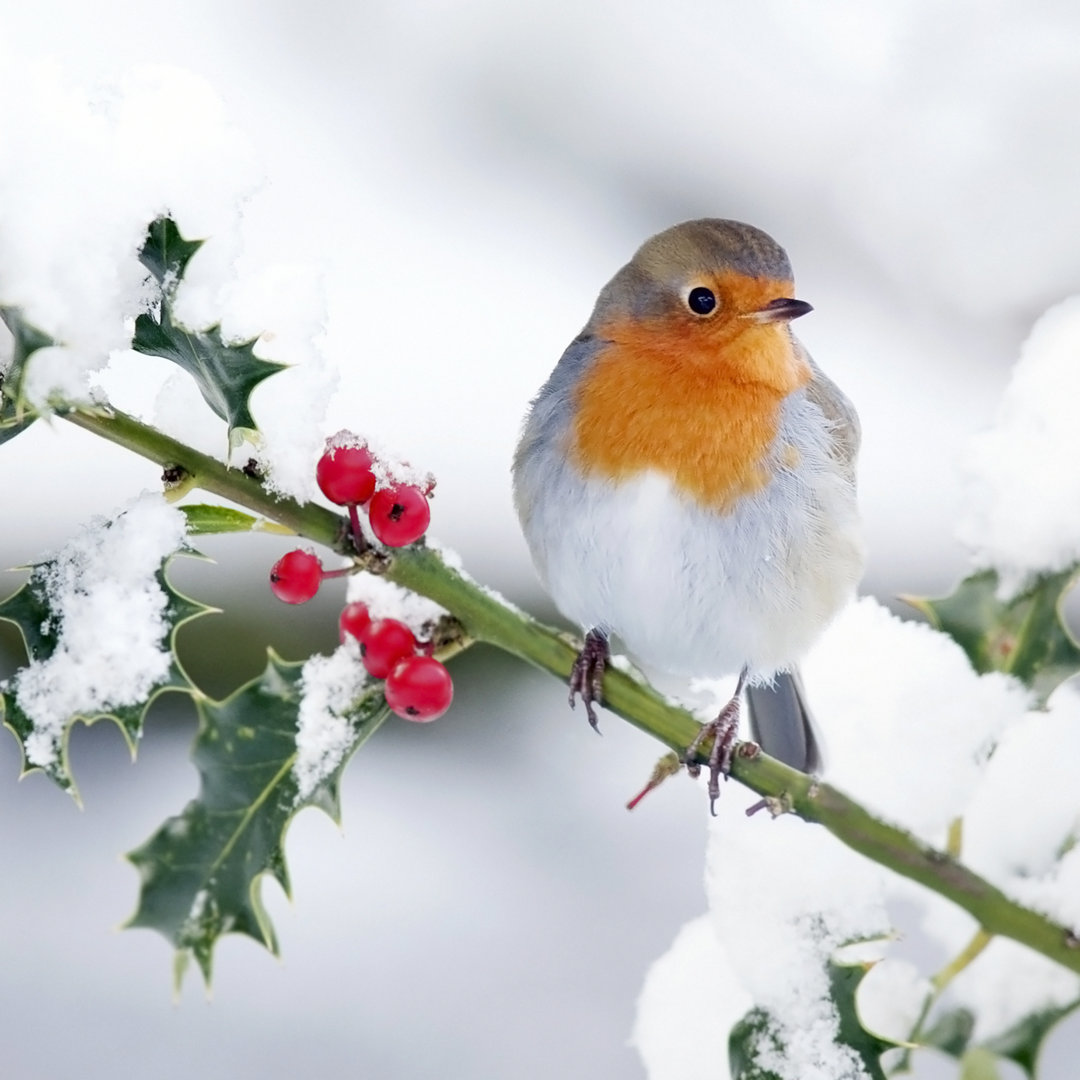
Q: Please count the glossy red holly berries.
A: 6